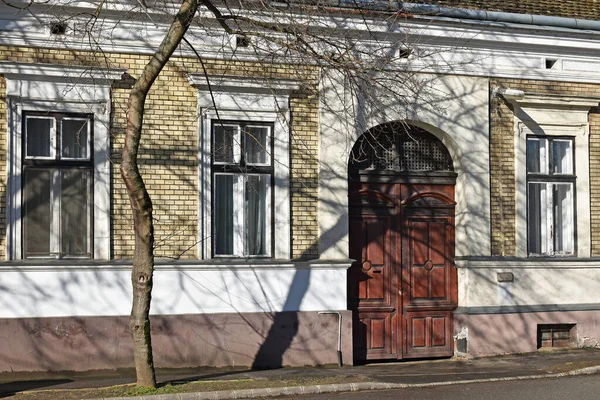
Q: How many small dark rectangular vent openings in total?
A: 4